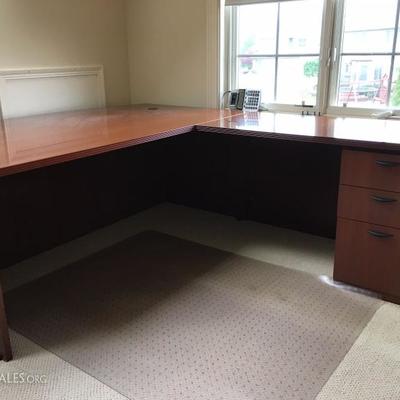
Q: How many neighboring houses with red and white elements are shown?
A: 1